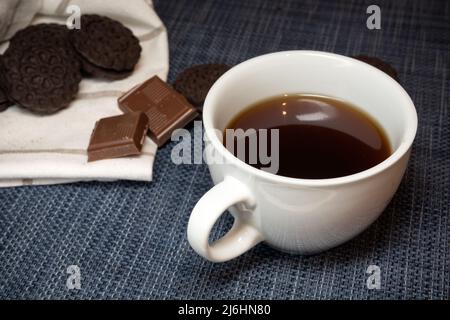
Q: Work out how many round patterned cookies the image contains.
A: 5